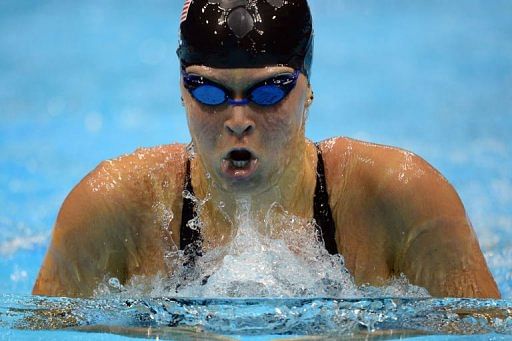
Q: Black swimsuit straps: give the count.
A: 2